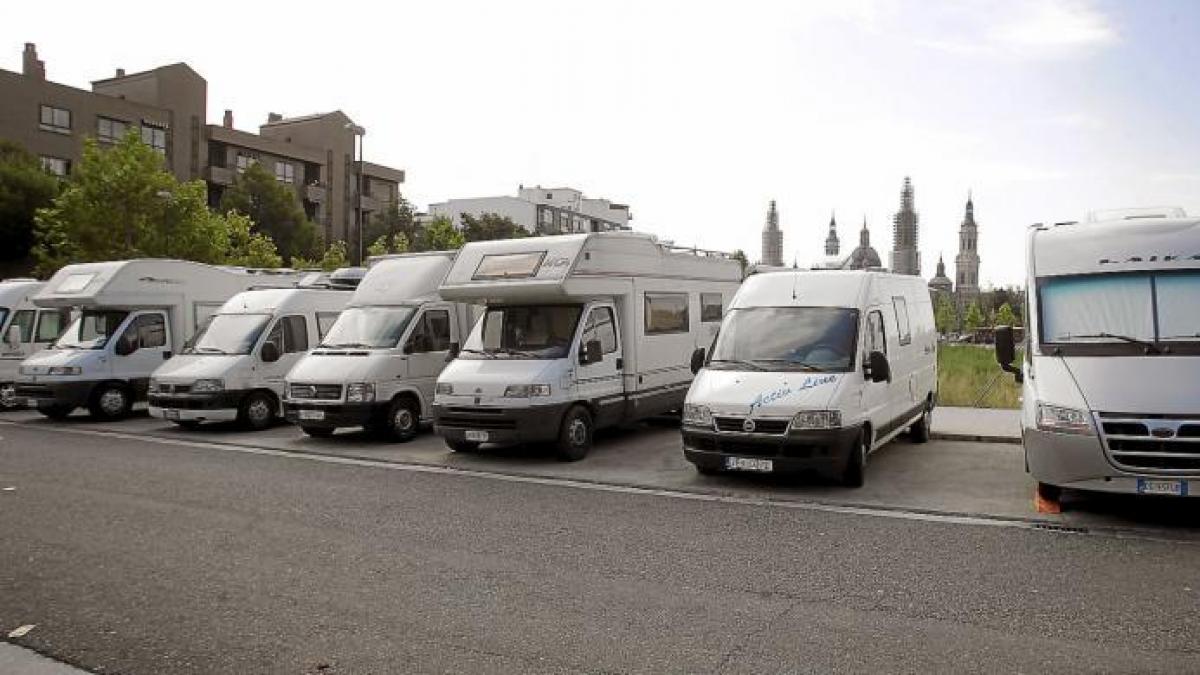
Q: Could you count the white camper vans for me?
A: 7